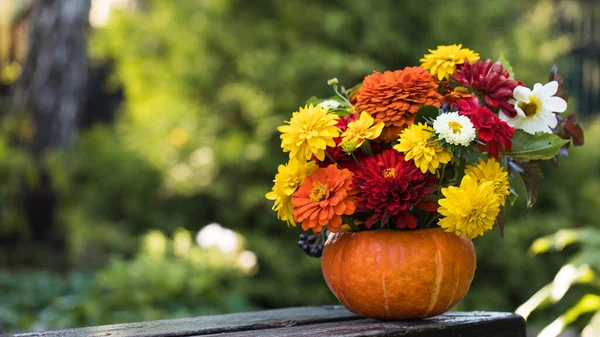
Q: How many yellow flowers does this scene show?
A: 7